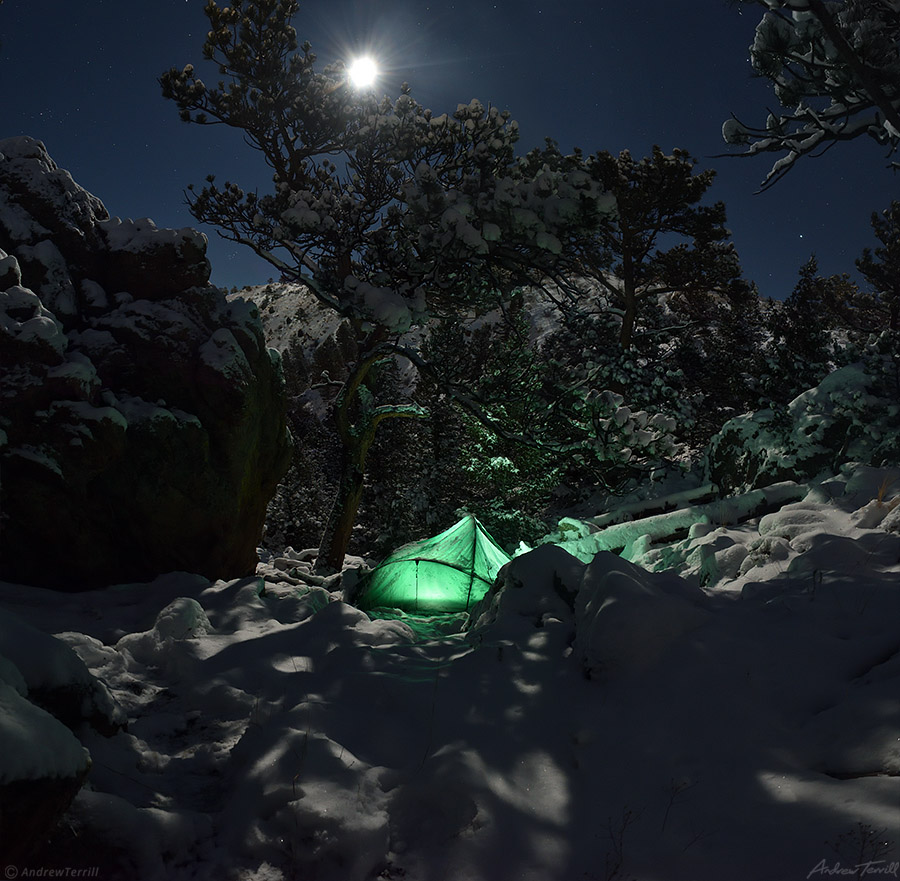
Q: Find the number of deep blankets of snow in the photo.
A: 1